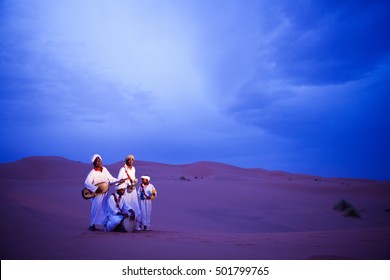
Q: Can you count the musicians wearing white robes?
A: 4